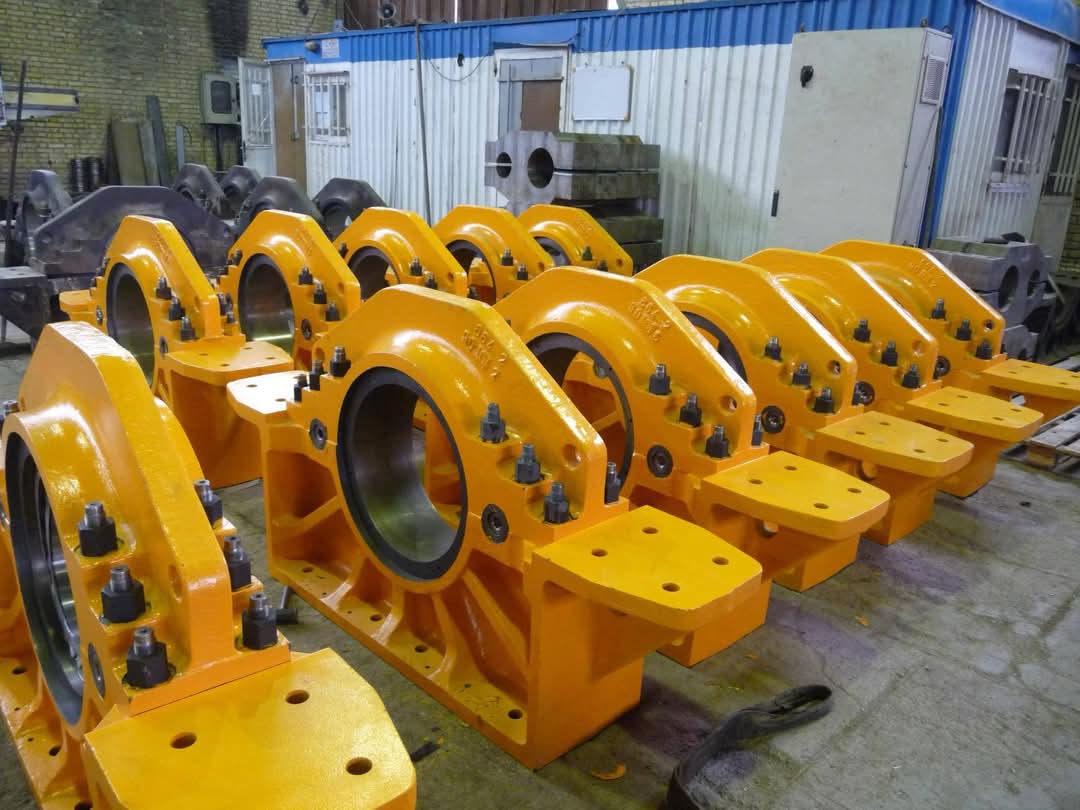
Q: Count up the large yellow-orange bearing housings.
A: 11